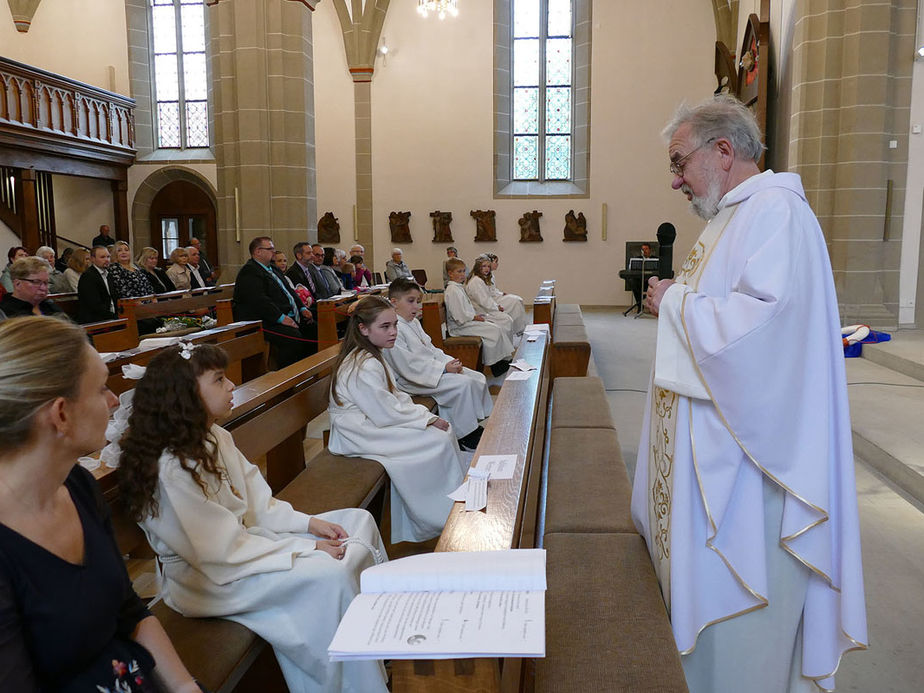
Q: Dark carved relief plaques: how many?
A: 6